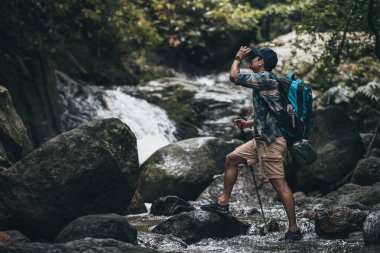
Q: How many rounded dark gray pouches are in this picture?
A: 1